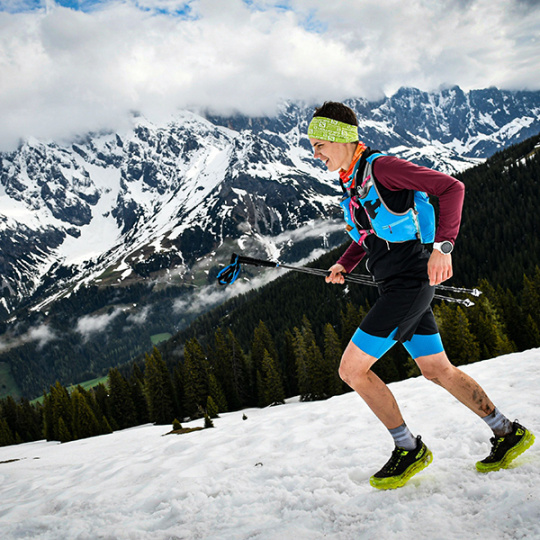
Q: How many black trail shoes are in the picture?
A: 2